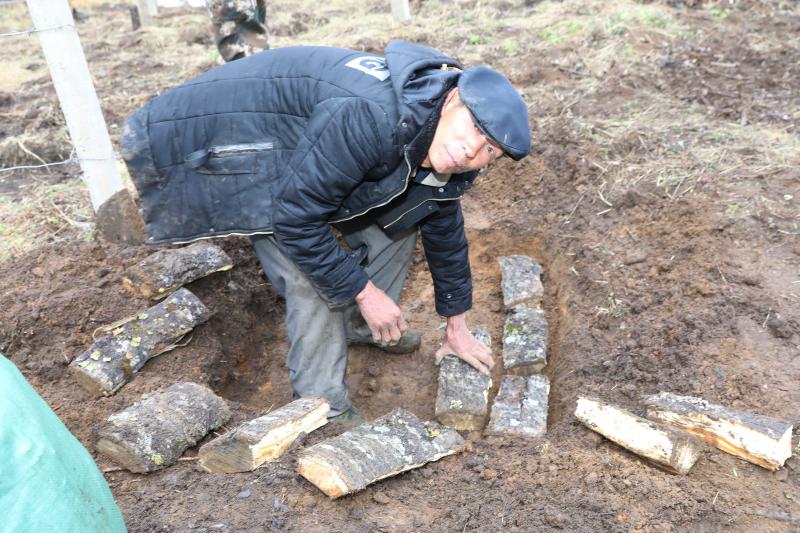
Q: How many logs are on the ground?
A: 11